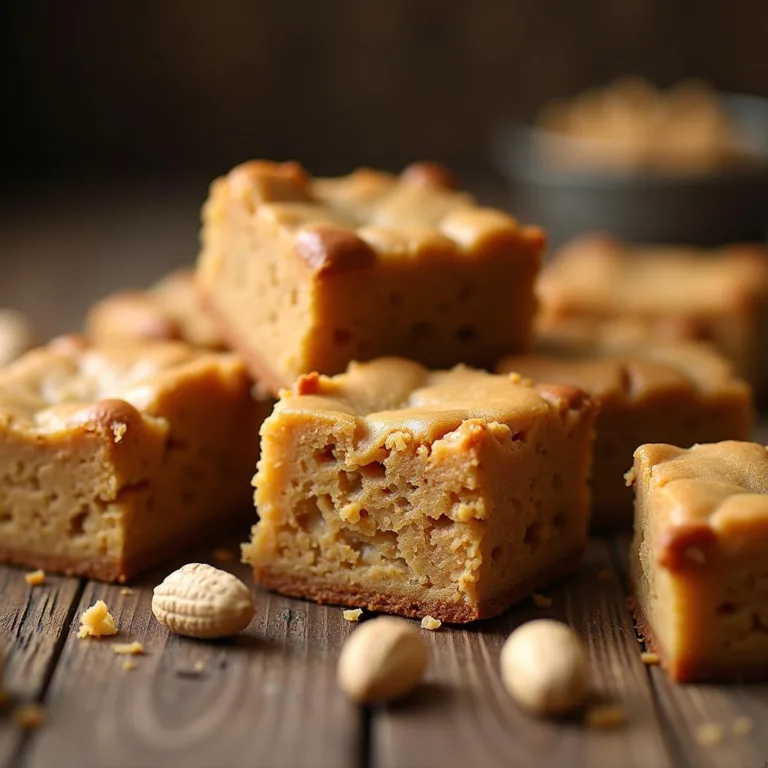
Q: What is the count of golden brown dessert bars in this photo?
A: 7